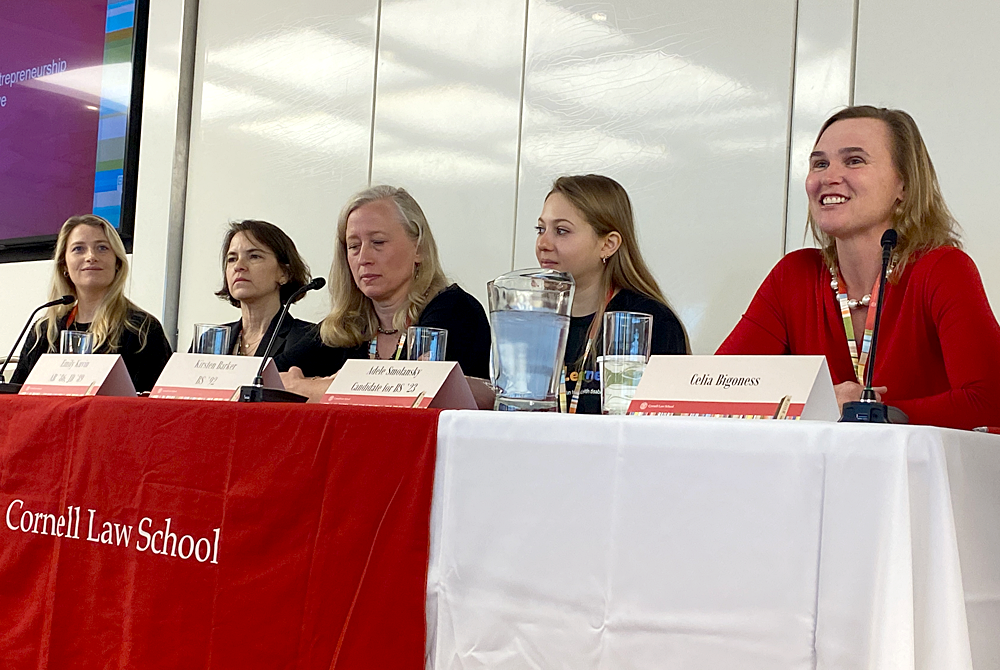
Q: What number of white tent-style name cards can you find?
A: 4